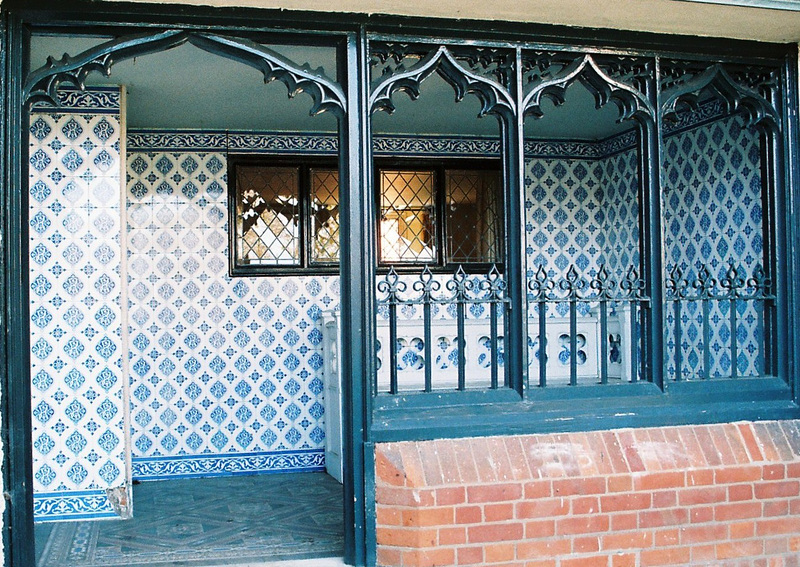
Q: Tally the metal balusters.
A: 12